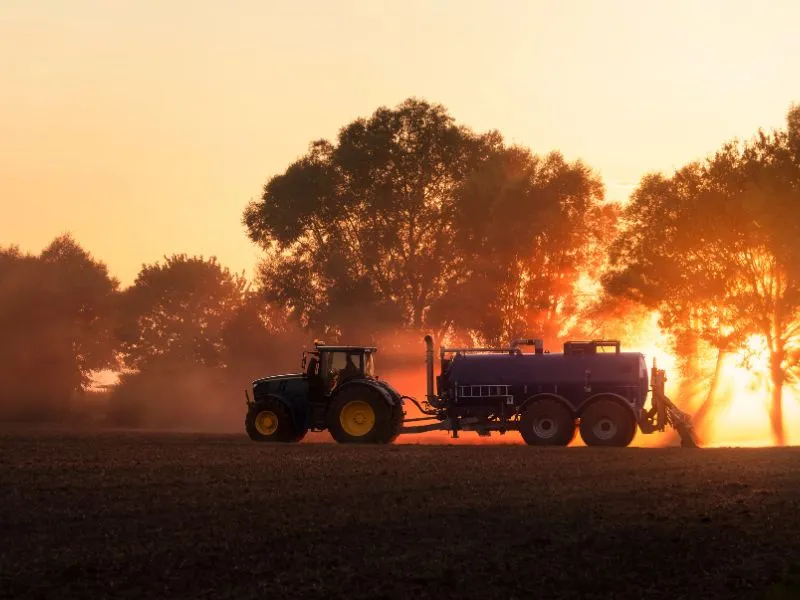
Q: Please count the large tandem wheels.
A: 2